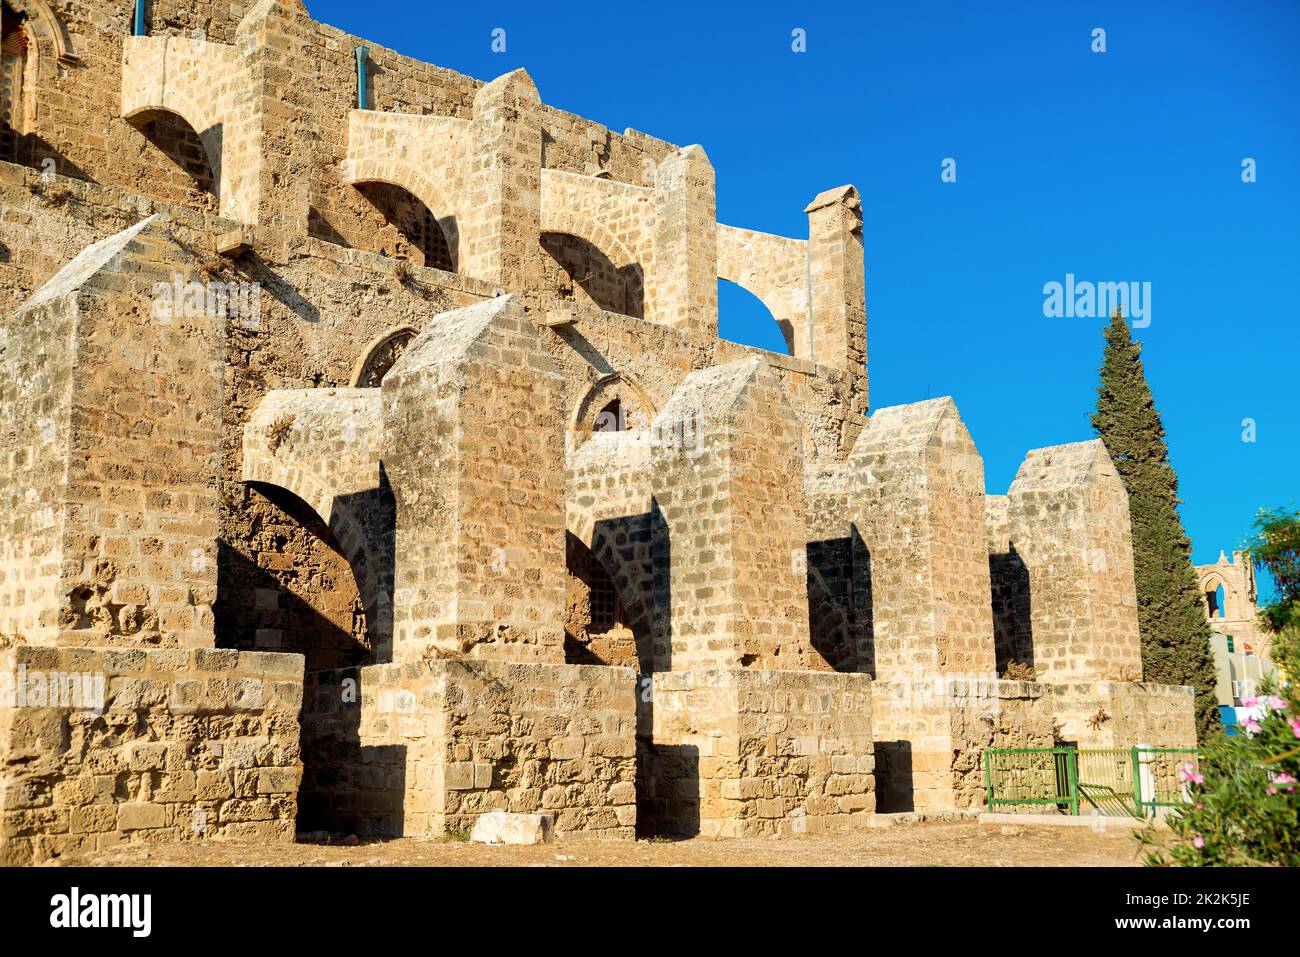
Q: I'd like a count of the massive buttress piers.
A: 5